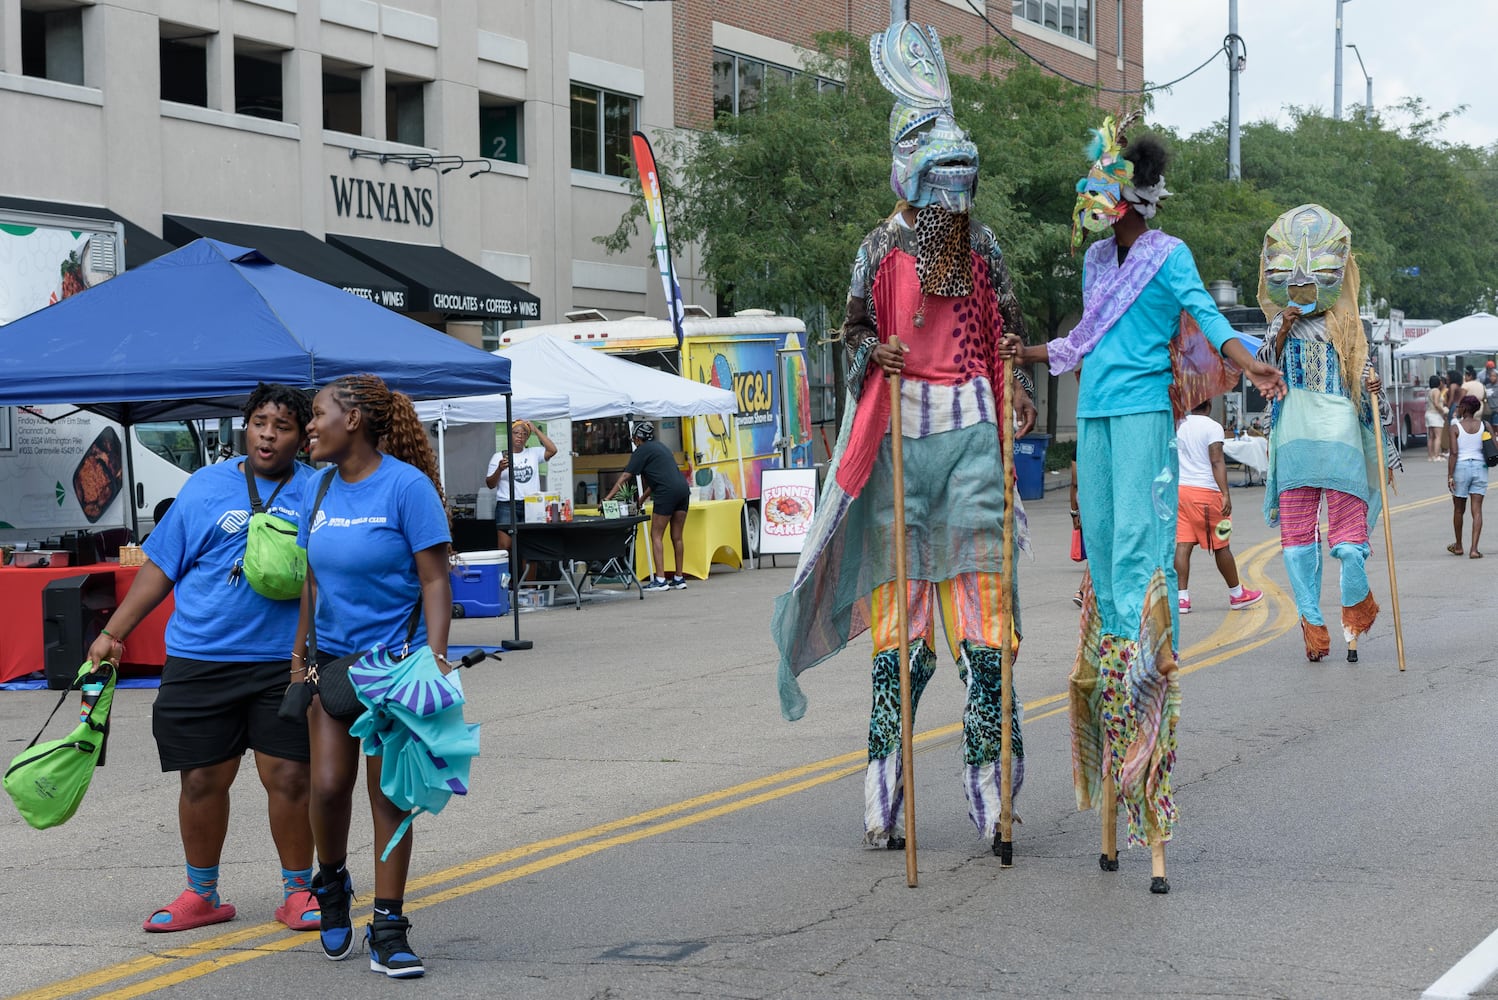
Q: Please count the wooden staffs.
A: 3